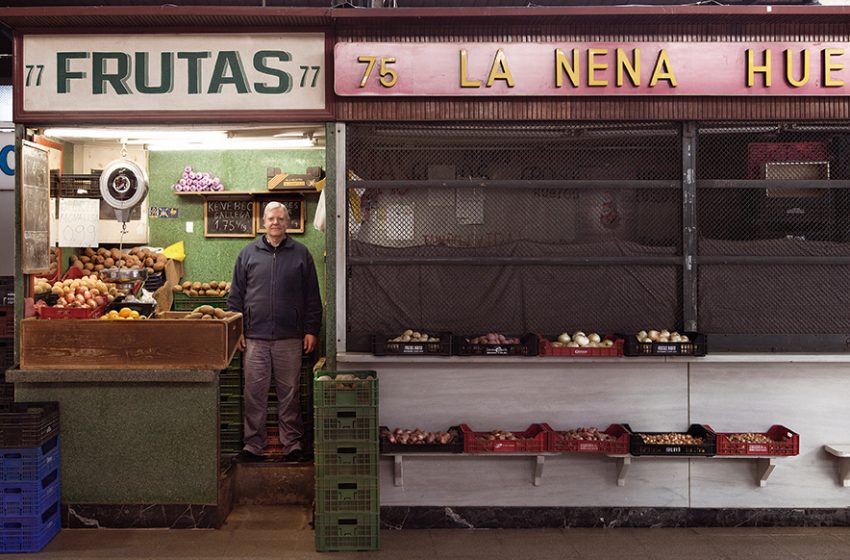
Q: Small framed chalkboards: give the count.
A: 2